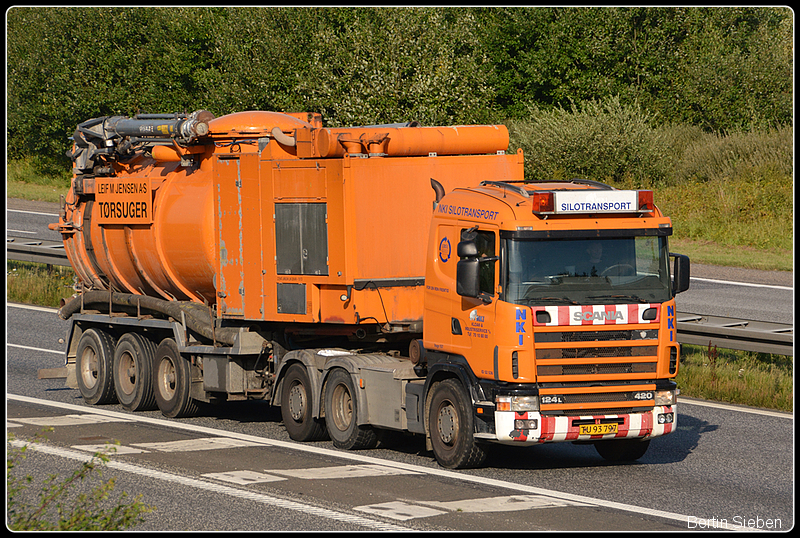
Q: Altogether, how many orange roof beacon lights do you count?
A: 2